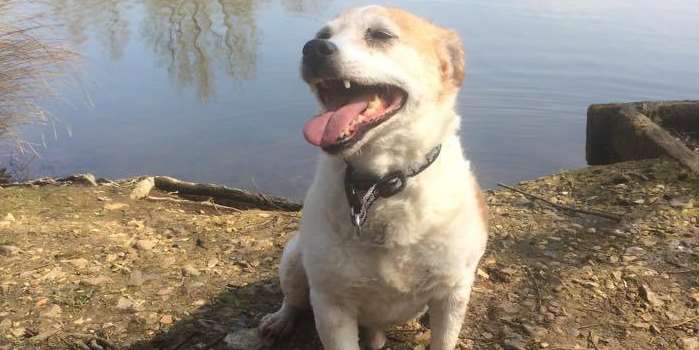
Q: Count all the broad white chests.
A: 1